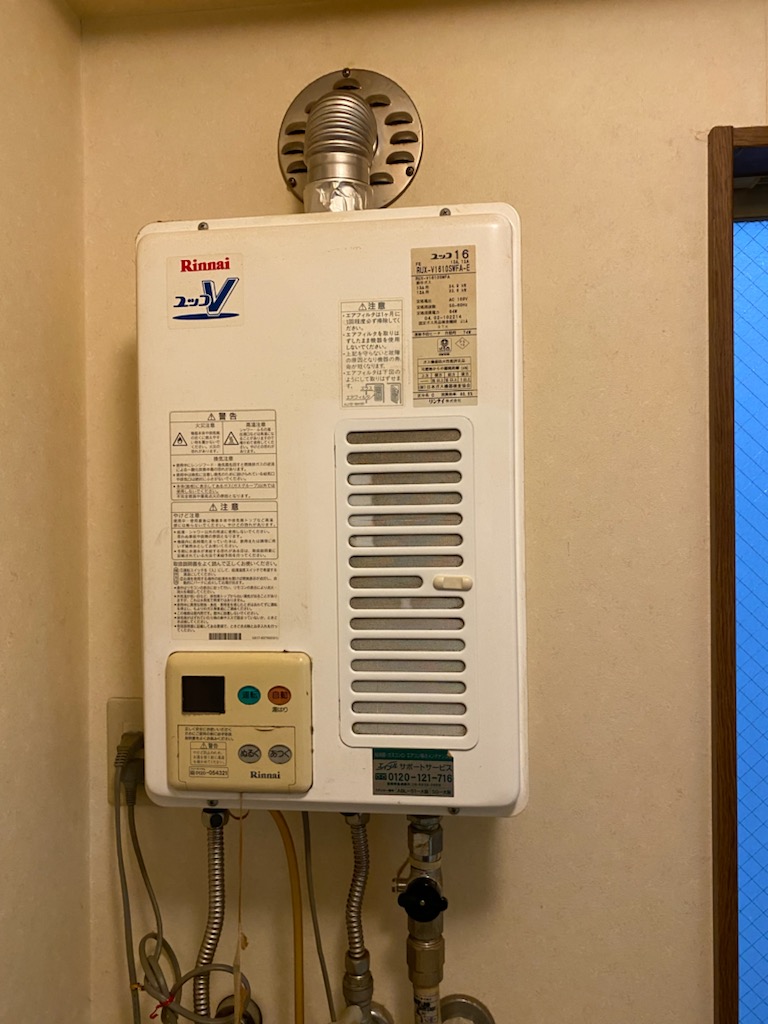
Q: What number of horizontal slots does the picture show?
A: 15